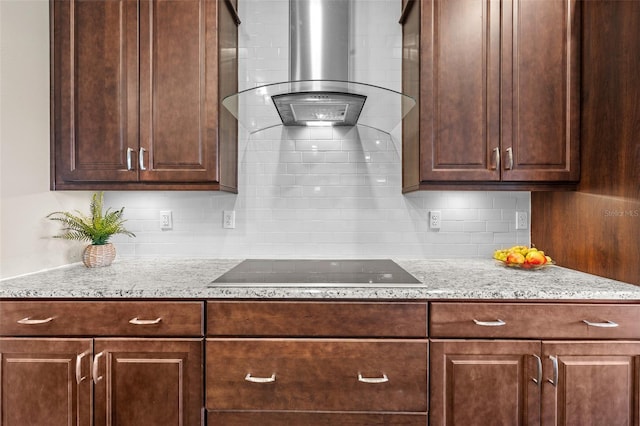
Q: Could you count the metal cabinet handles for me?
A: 14